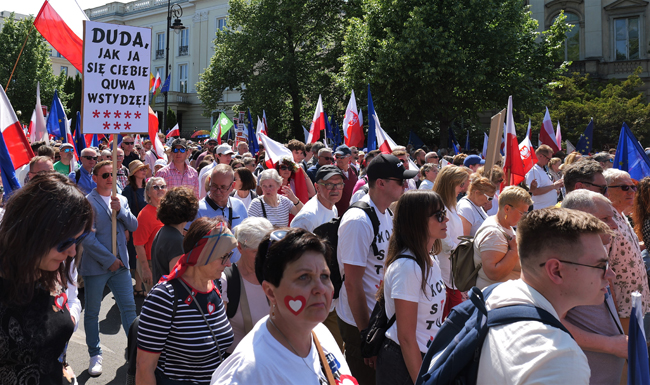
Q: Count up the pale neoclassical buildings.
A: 2